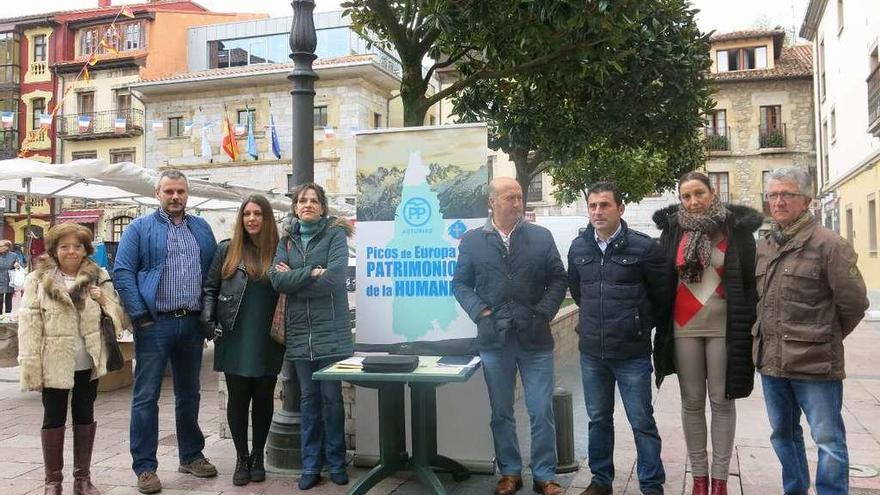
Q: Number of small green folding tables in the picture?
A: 1